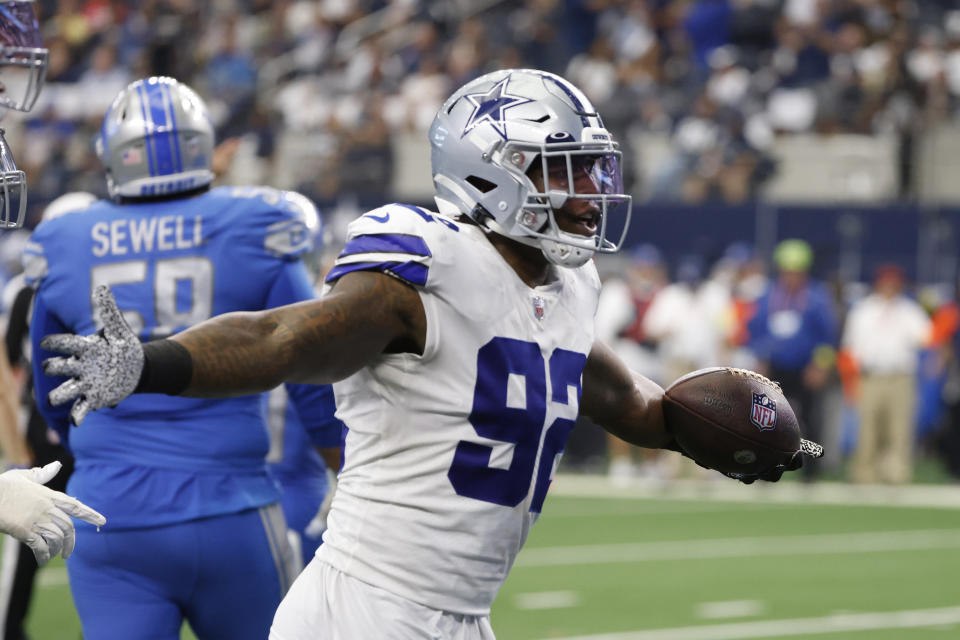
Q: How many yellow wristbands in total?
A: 1